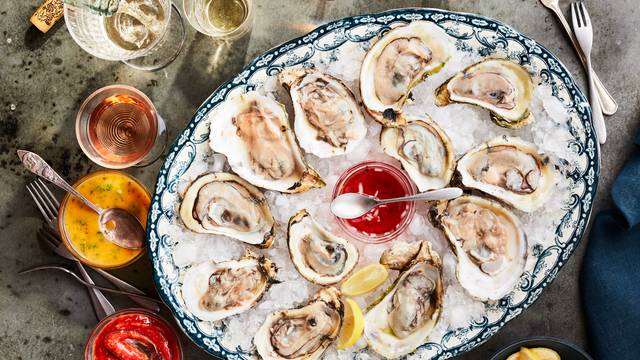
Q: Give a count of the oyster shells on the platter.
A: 12